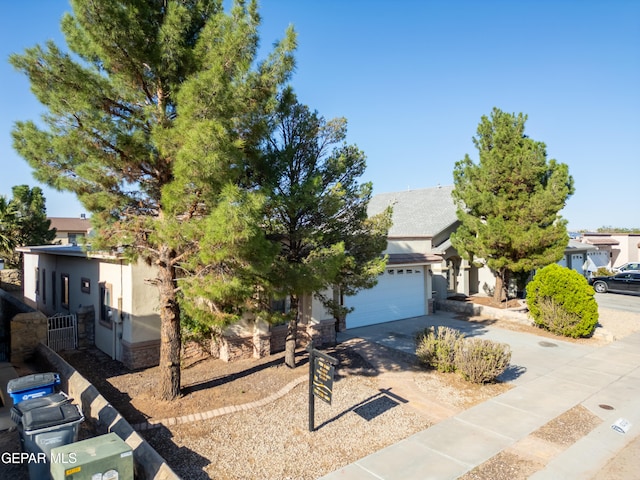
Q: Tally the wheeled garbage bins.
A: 3